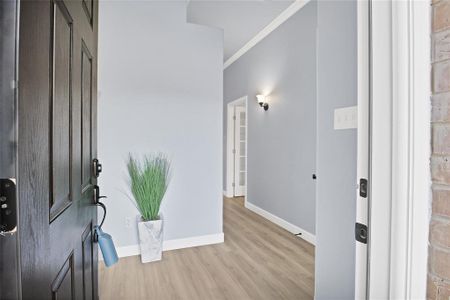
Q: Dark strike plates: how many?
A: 2